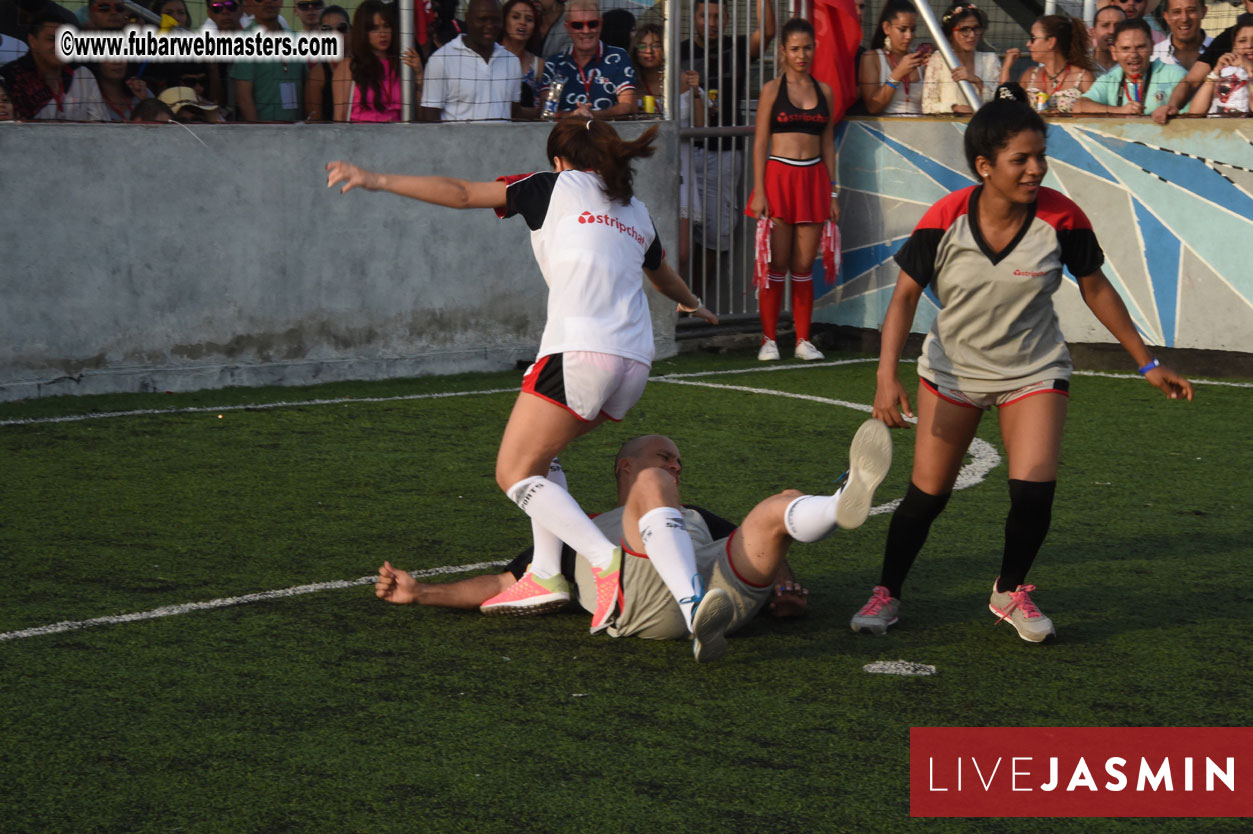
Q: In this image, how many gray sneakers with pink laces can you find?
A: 2